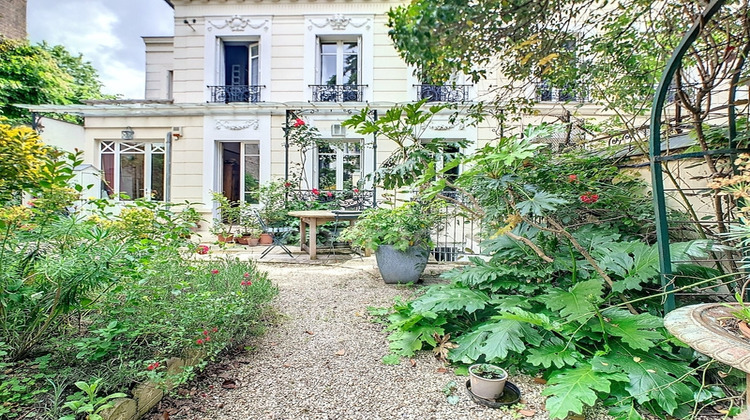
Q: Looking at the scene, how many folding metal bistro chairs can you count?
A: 2